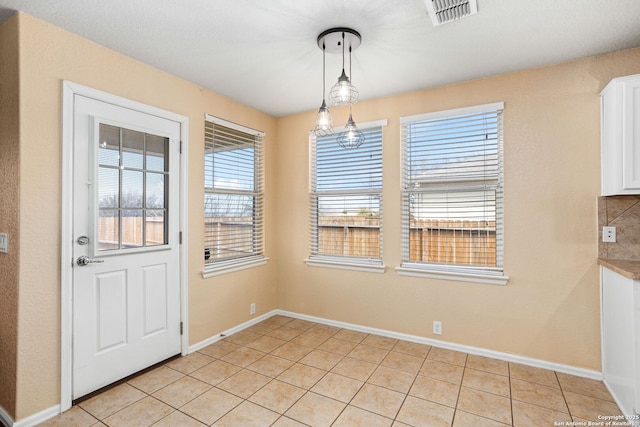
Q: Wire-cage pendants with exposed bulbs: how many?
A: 3